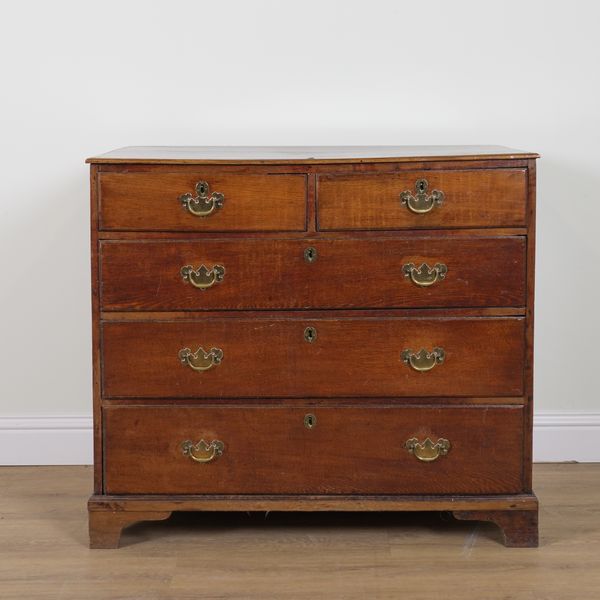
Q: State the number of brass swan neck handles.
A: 8